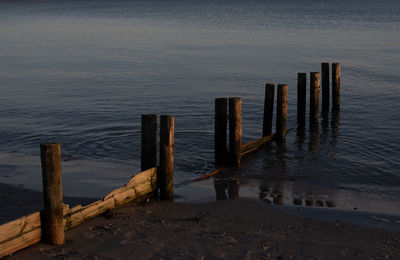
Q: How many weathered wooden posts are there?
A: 11